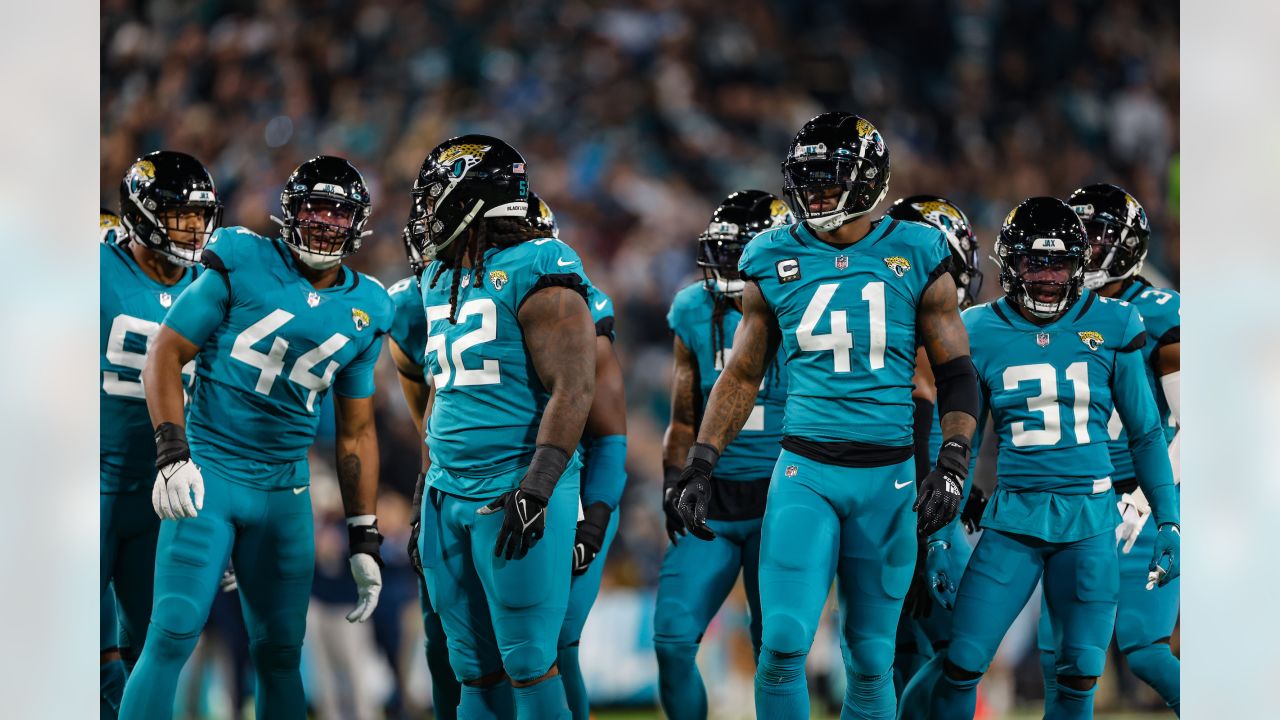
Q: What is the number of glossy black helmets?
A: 11